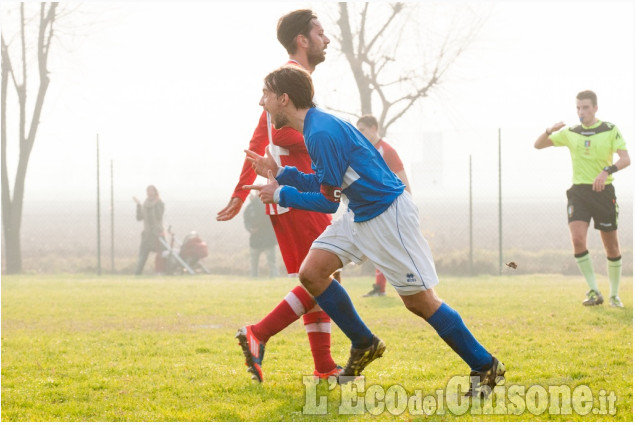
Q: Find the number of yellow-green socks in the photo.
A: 2